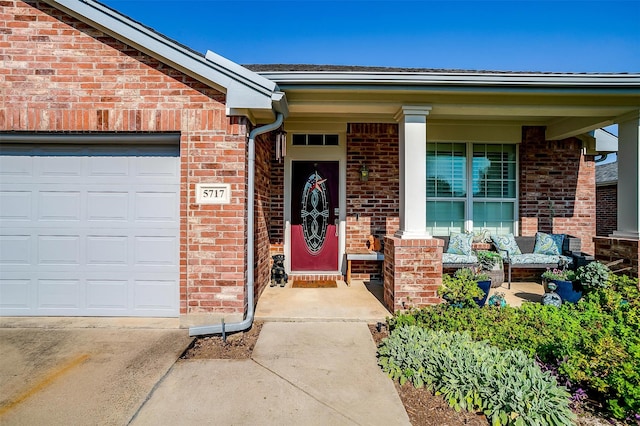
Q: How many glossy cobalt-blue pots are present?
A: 2